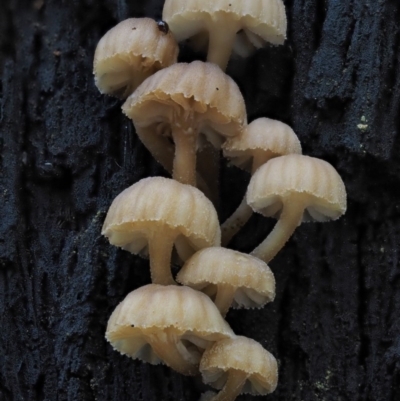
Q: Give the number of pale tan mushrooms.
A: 9